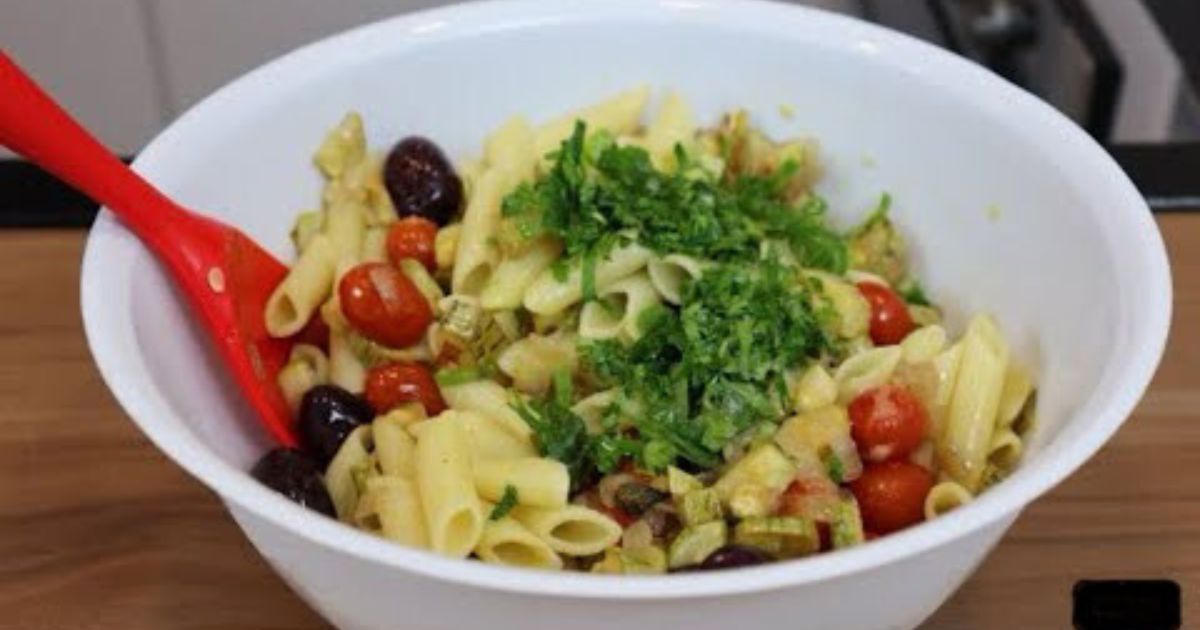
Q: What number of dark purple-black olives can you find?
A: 4